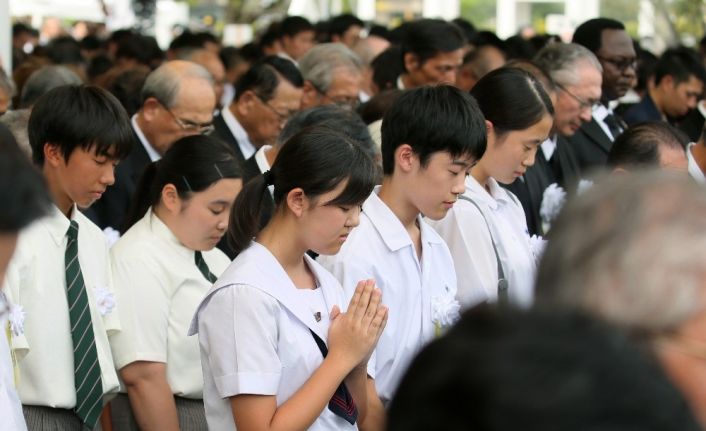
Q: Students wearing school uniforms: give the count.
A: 5